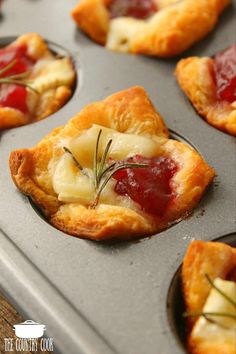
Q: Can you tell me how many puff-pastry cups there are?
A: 5